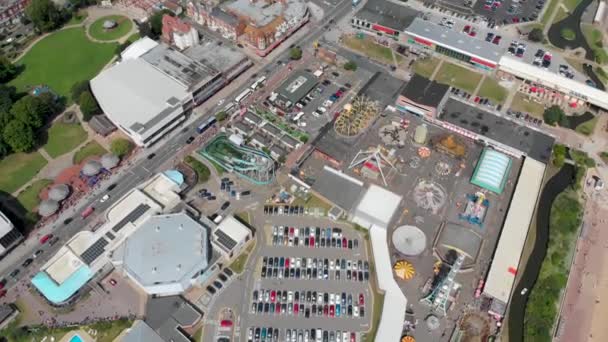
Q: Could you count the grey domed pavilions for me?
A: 4